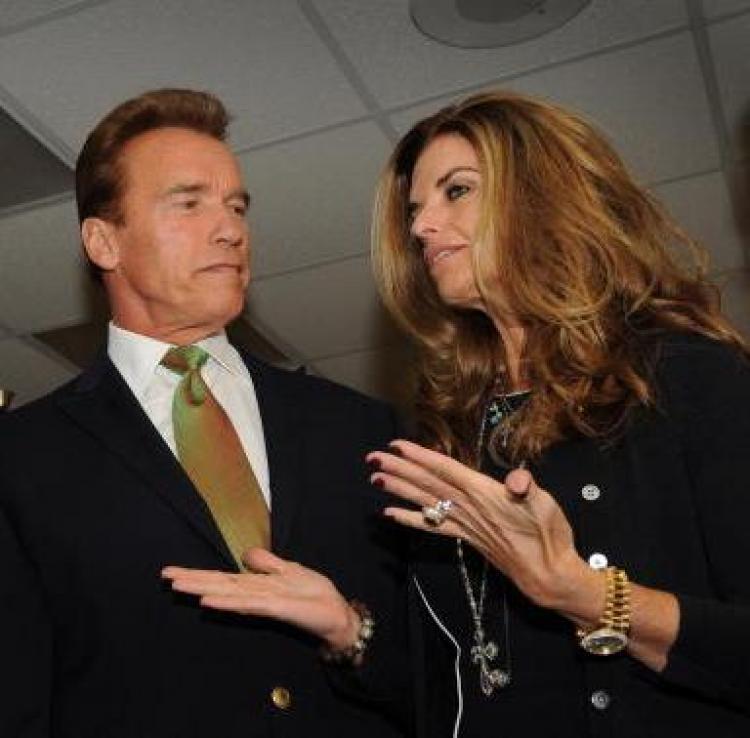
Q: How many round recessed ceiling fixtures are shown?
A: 1